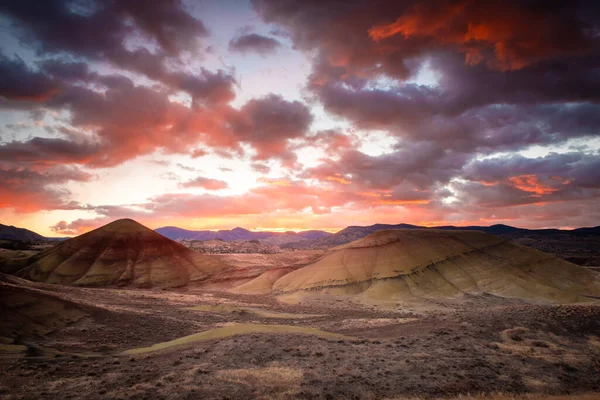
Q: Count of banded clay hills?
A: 2